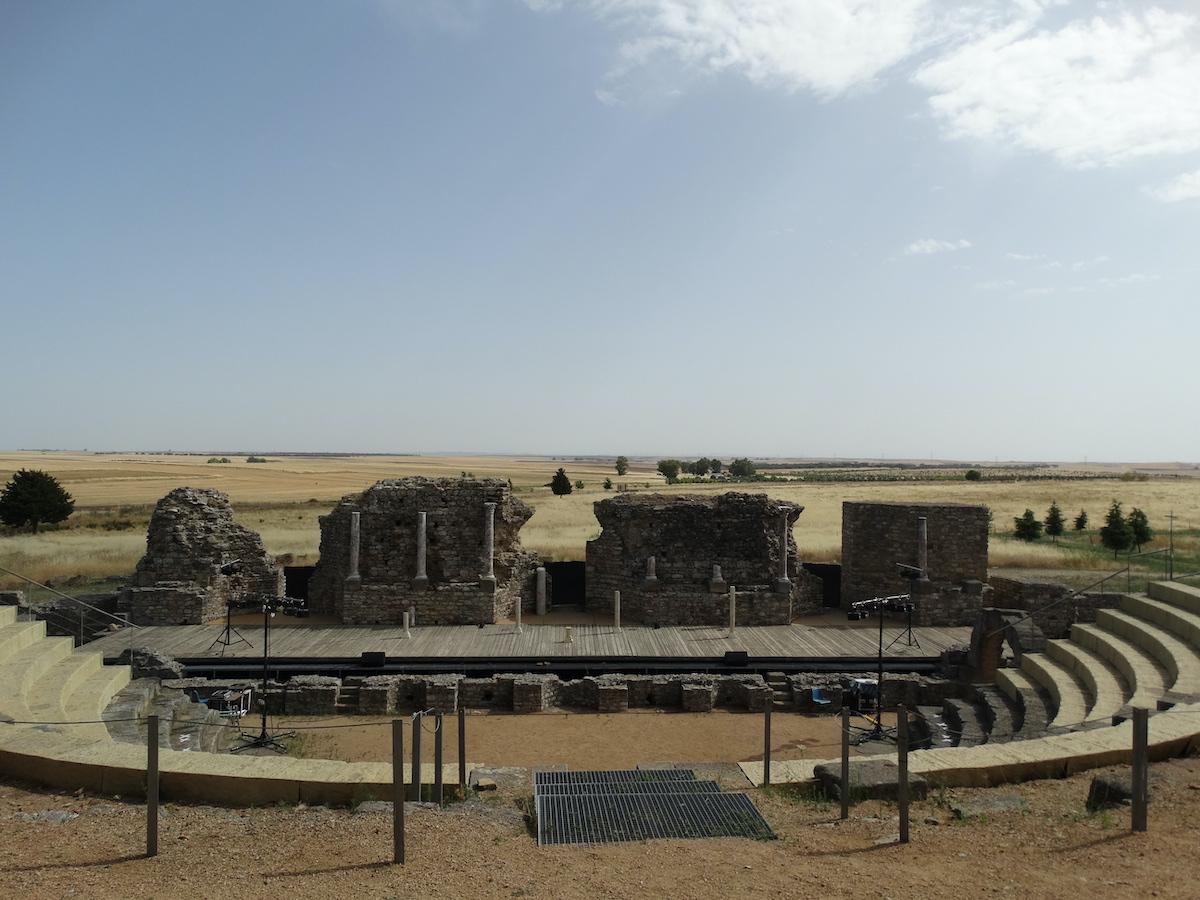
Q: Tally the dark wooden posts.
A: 9